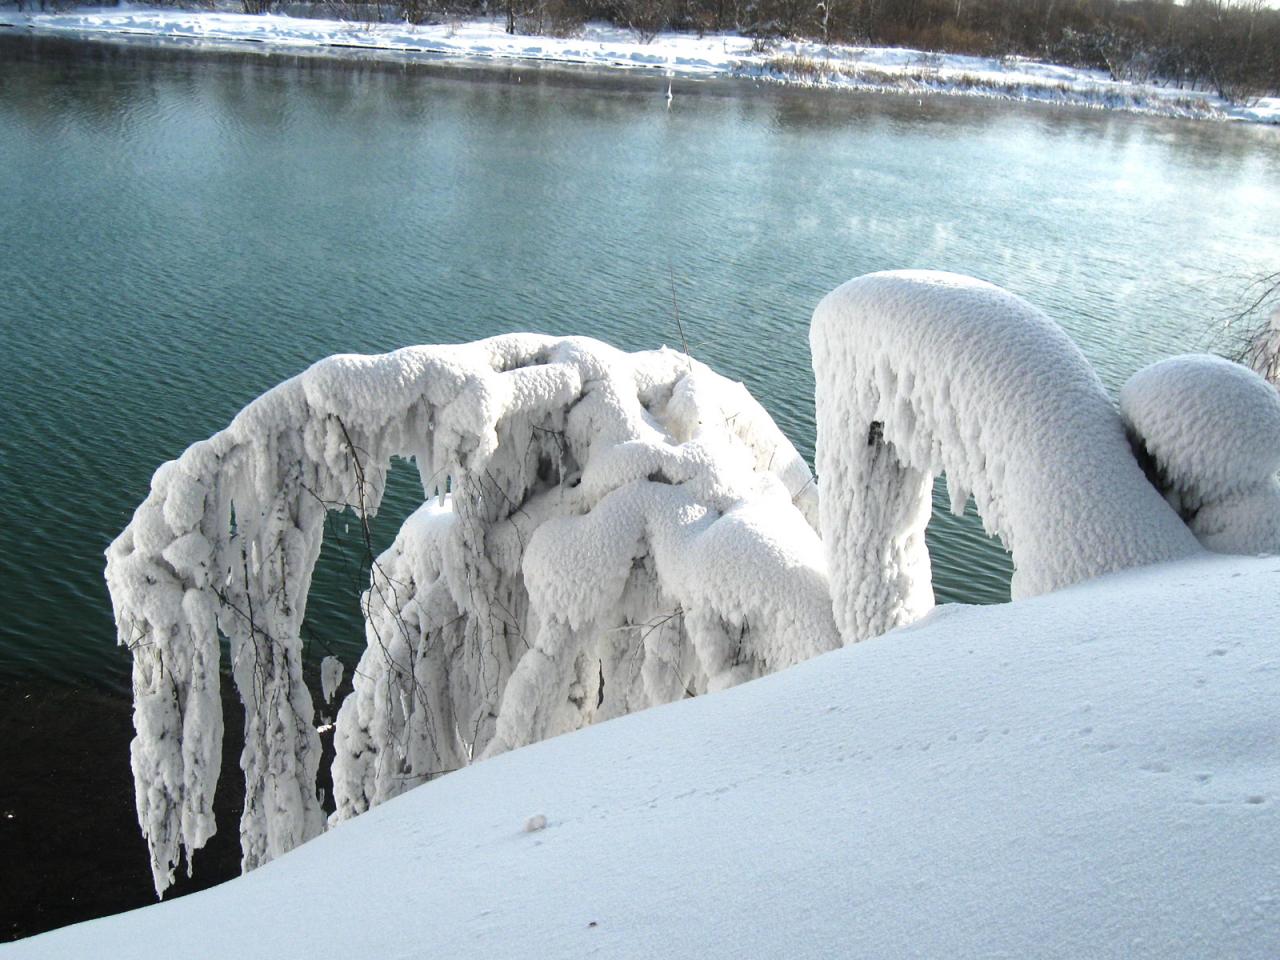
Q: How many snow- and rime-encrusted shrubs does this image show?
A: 3